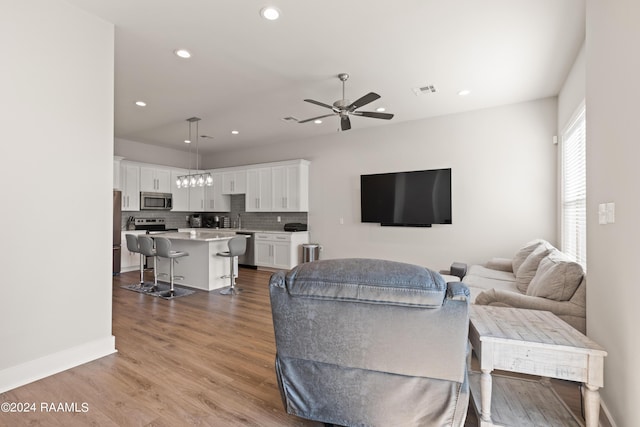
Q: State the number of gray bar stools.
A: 4